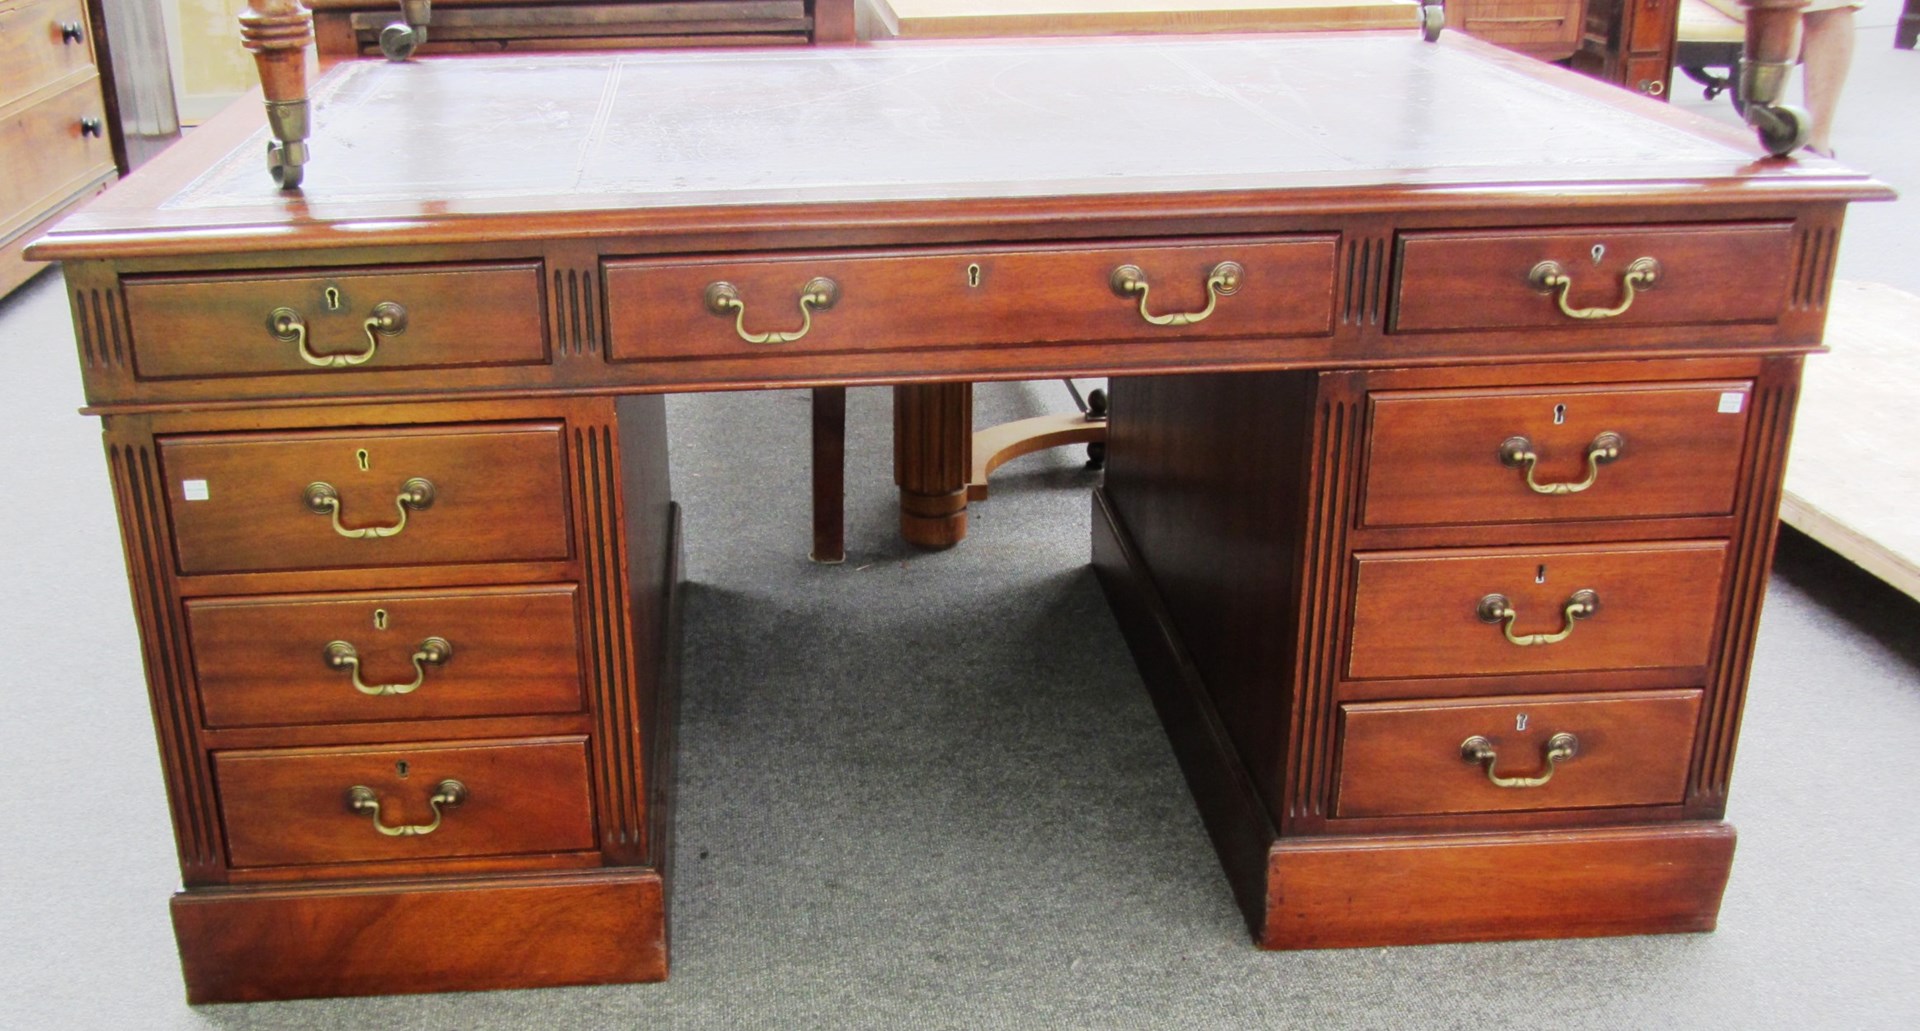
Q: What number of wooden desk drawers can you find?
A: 9